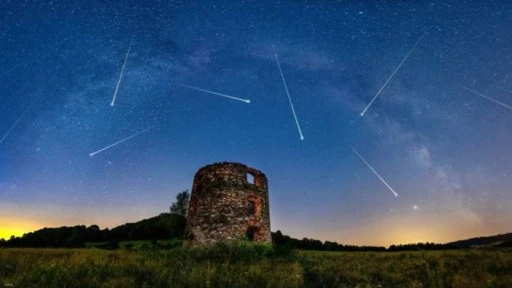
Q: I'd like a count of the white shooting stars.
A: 8